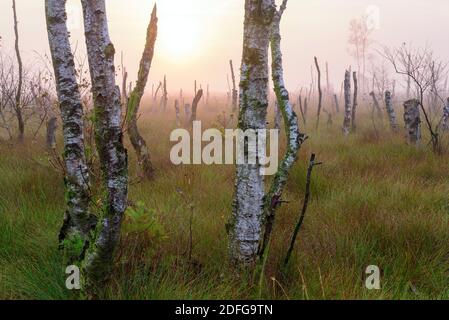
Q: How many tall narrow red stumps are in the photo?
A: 0